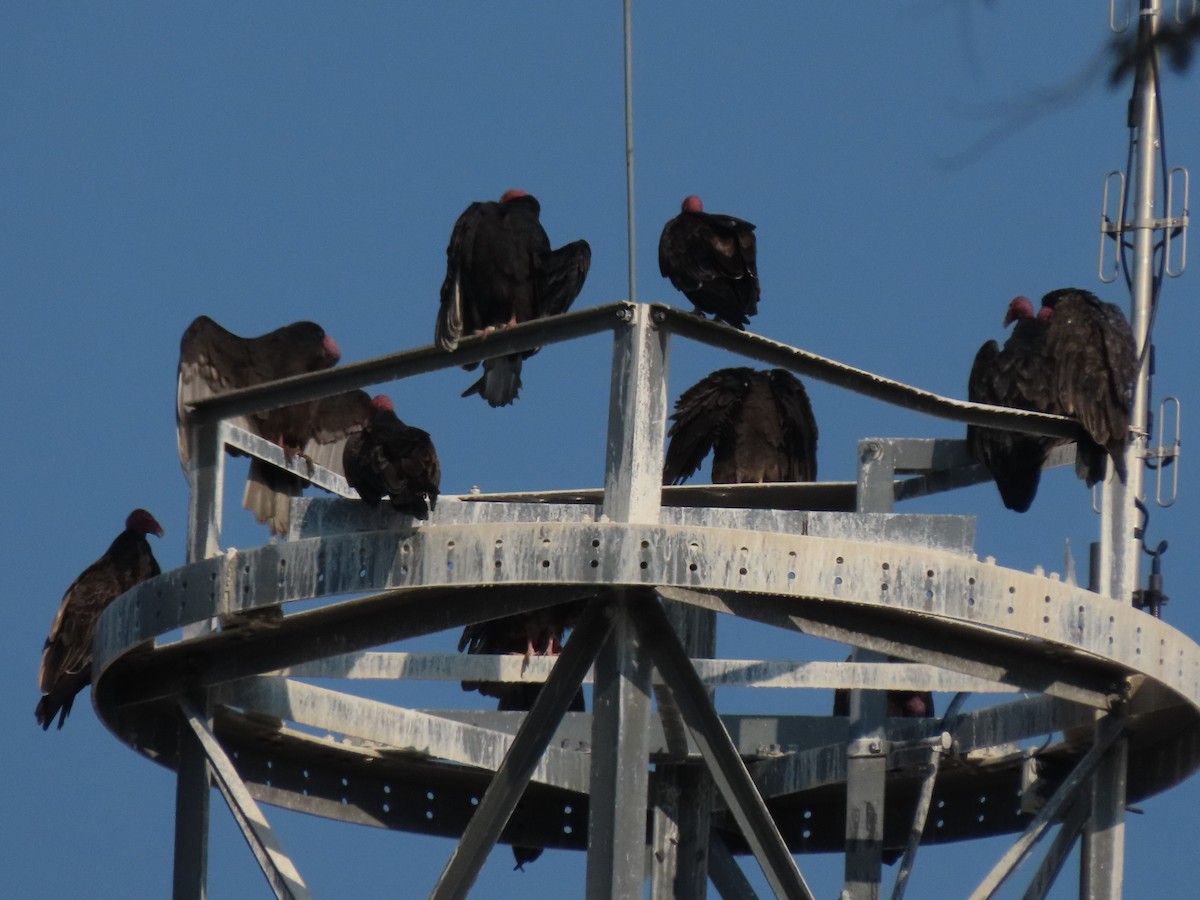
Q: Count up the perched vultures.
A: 10